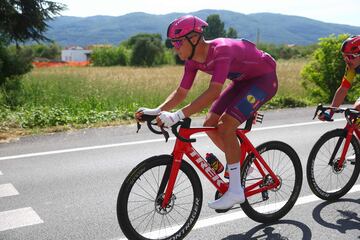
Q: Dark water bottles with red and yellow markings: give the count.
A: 1